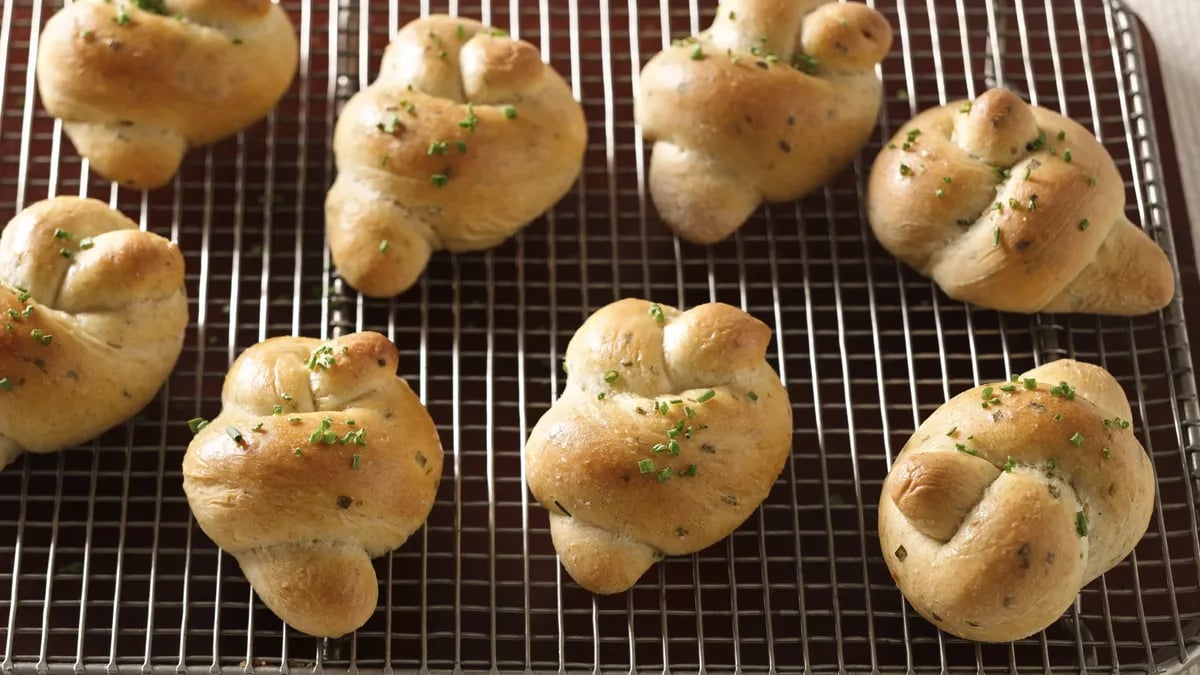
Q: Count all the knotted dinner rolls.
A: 8